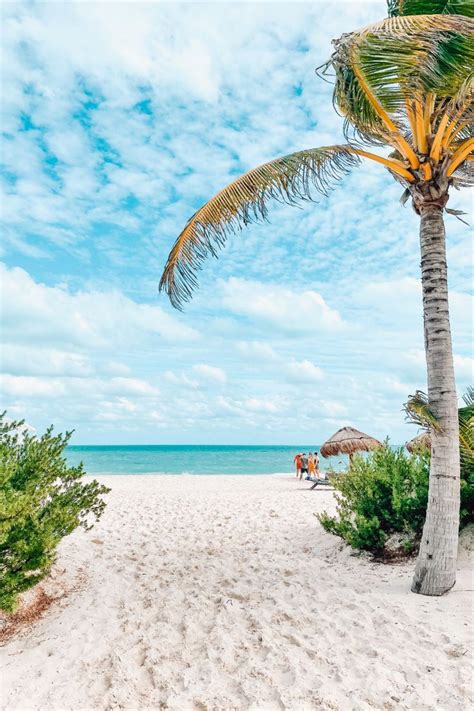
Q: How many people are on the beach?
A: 4